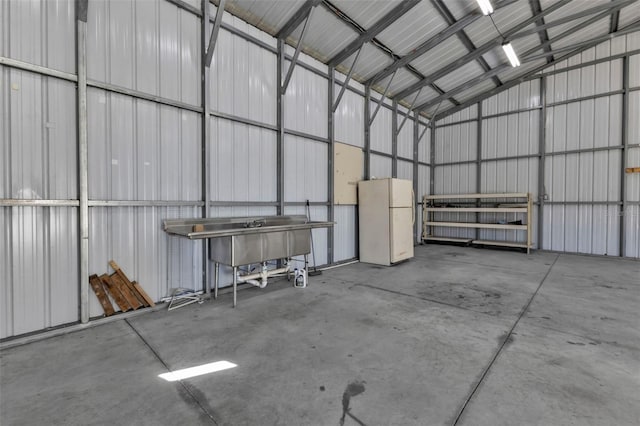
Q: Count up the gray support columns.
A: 11